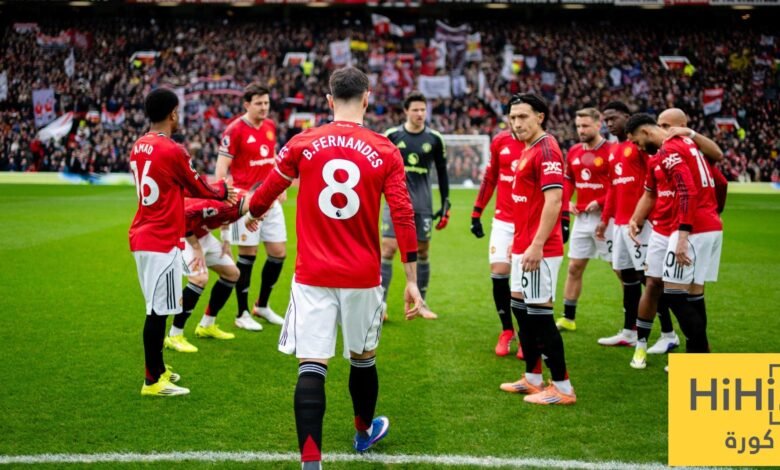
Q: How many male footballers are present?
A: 11